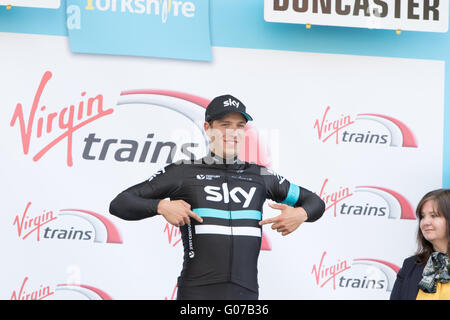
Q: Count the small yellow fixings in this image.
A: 3